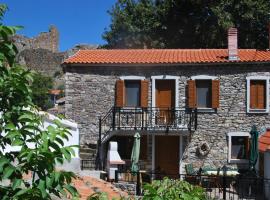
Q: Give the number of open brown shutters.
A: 4